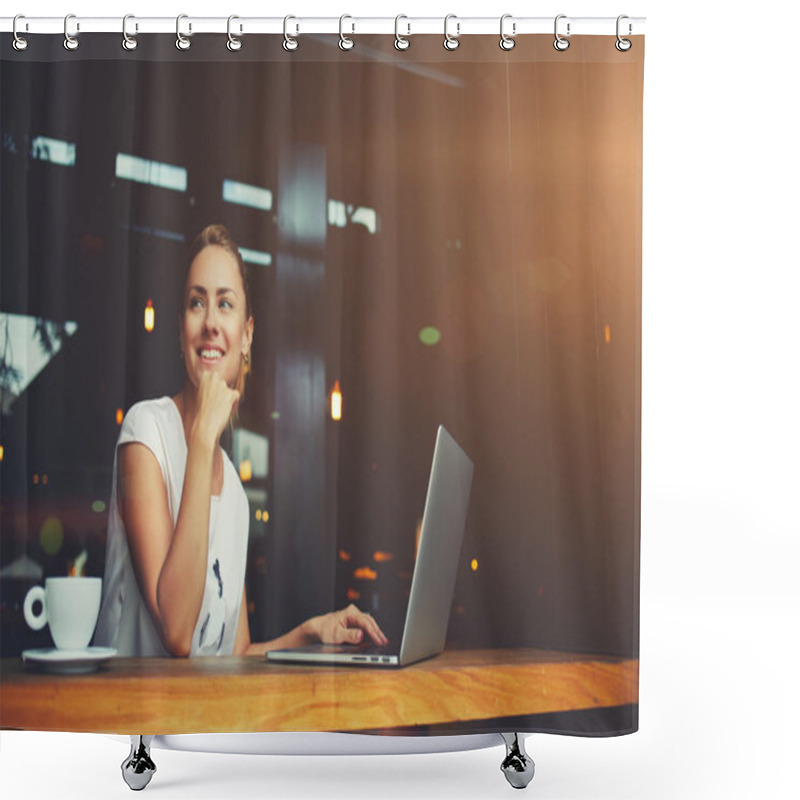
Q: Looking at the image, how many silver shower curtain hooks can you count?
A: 12